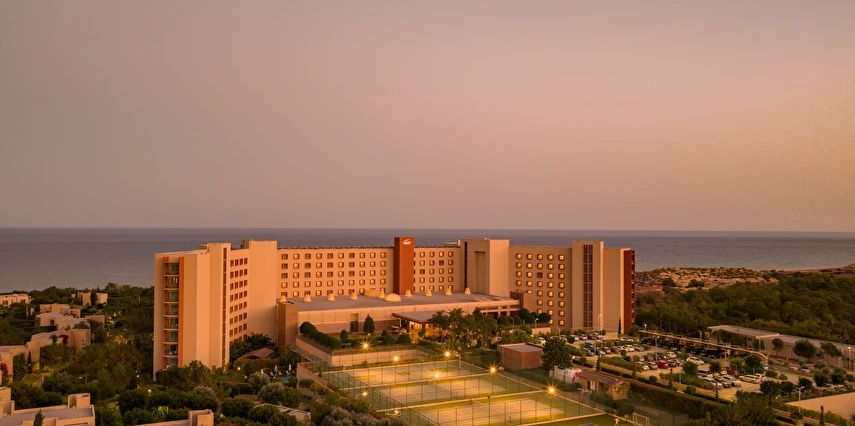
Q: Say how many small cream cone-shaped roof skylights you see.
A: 9